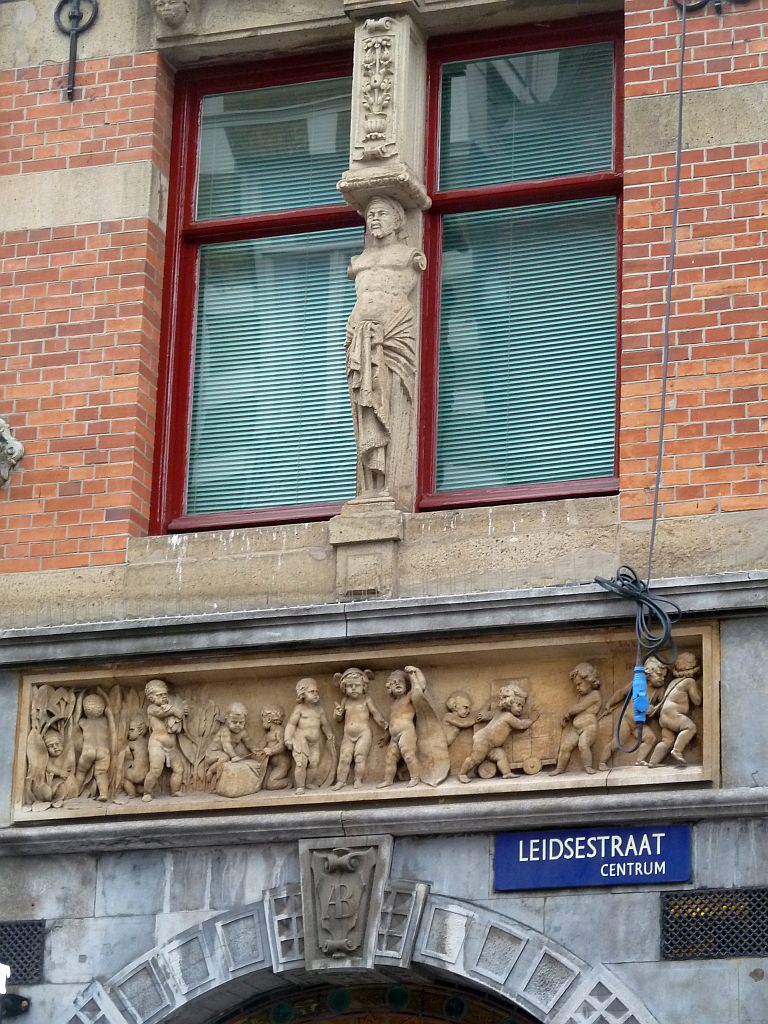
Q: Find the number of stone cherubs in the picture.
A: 14